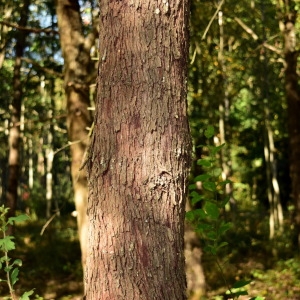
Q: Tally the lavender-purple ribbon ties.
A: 0